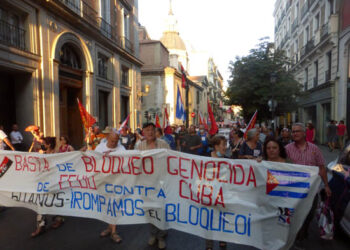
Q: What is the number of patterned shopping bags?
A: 1